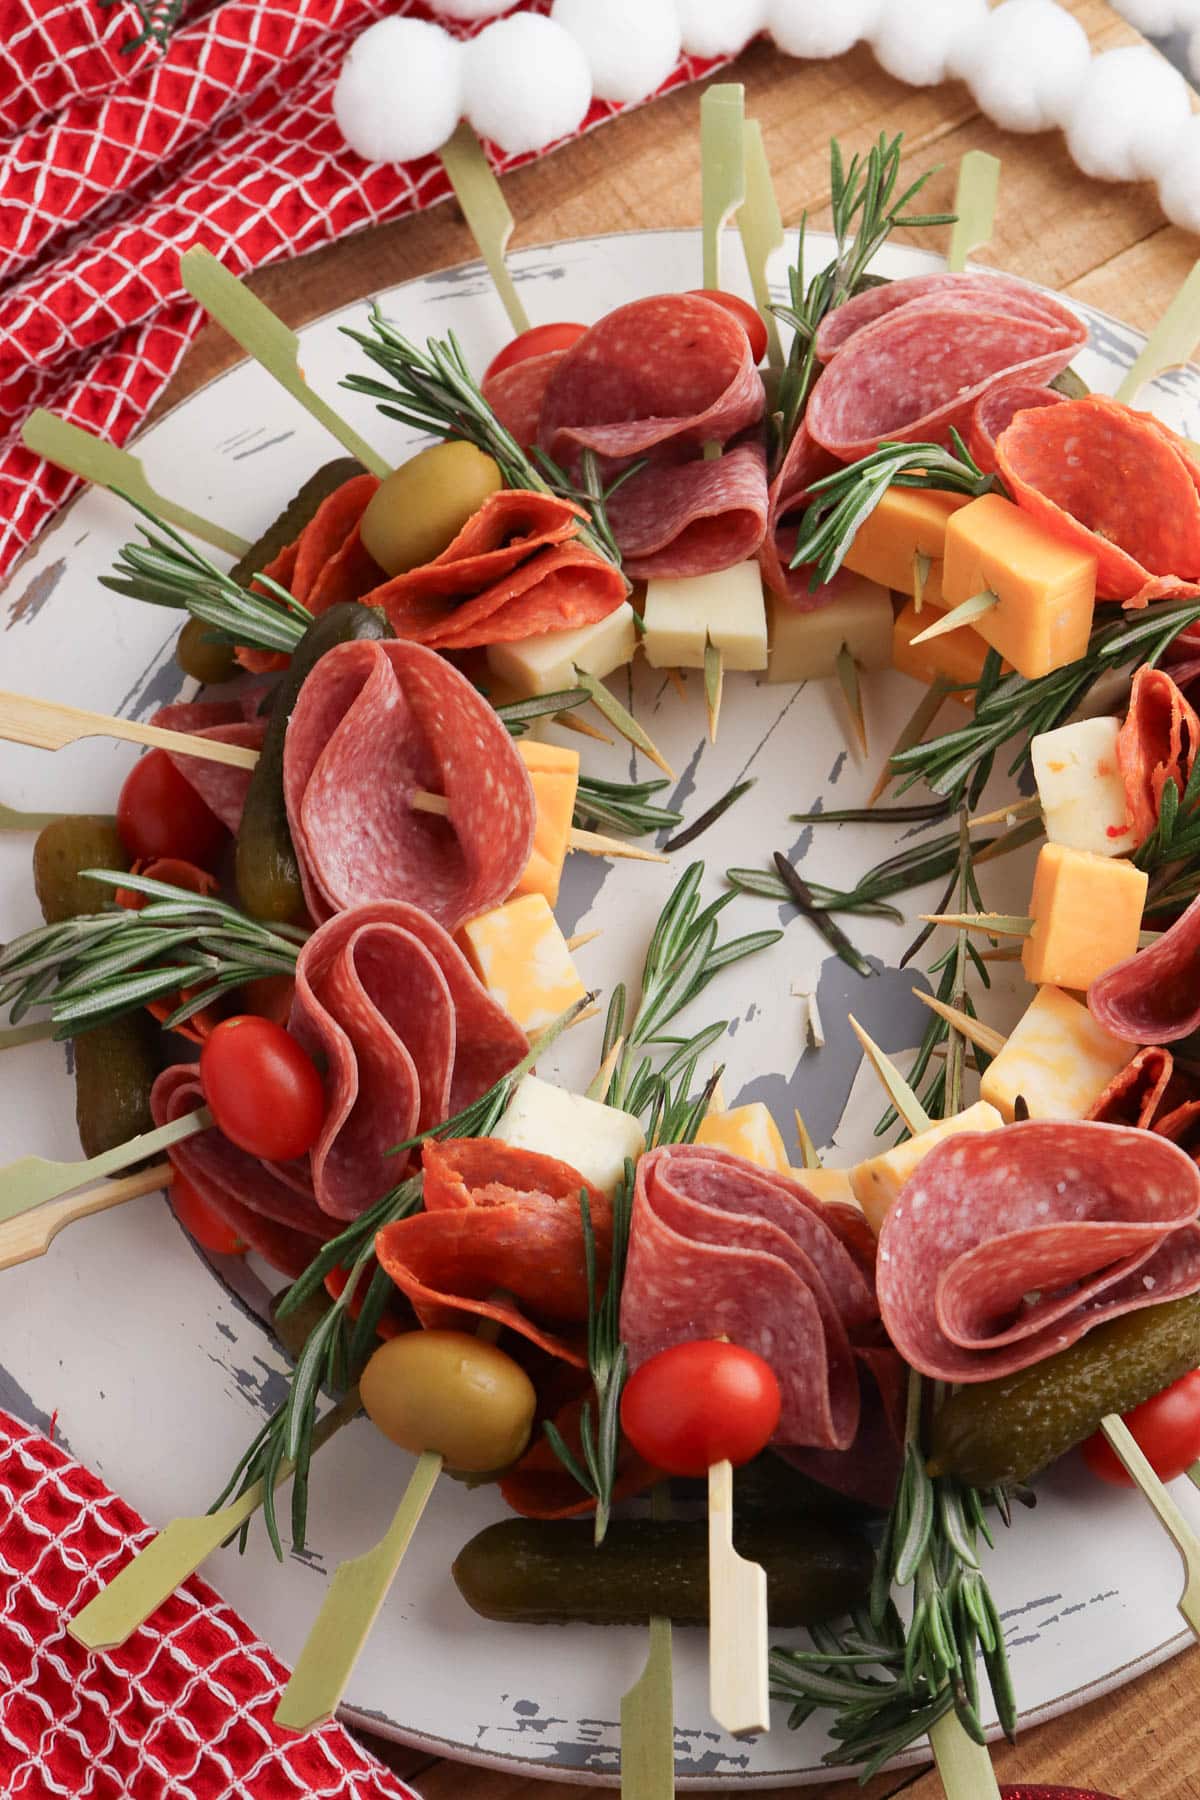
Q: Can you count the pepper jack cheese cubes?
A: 1